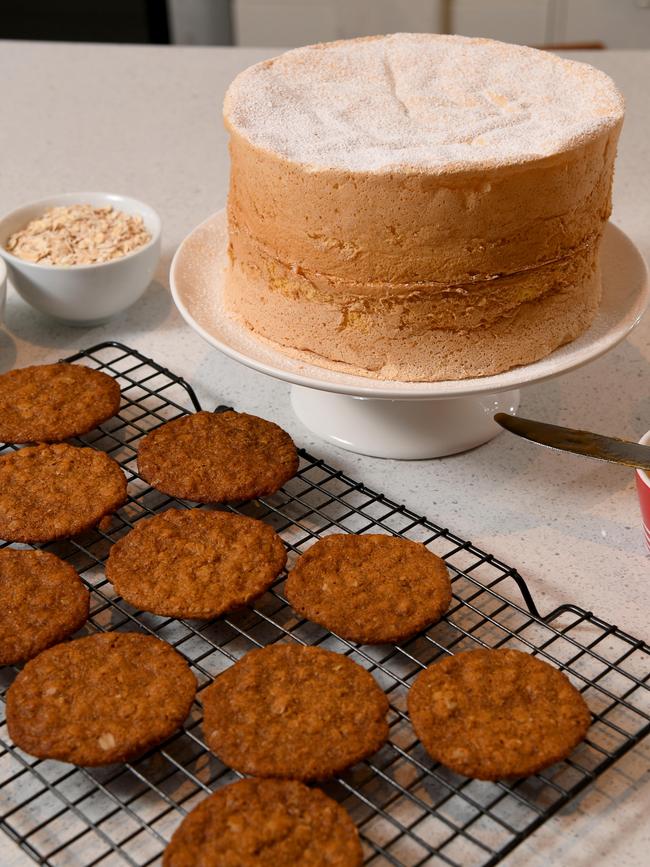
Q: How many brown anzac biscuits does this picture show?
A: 10